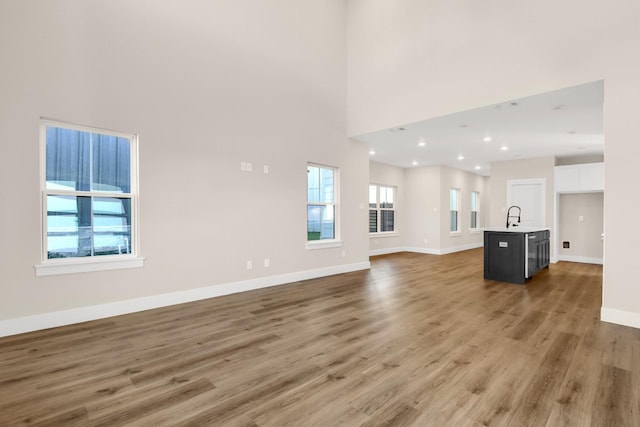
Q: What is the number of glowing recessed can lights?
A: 7